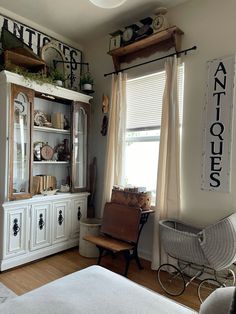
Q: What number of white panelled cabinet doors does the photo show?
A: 4